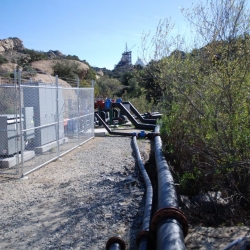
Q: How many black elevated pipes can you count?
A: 3